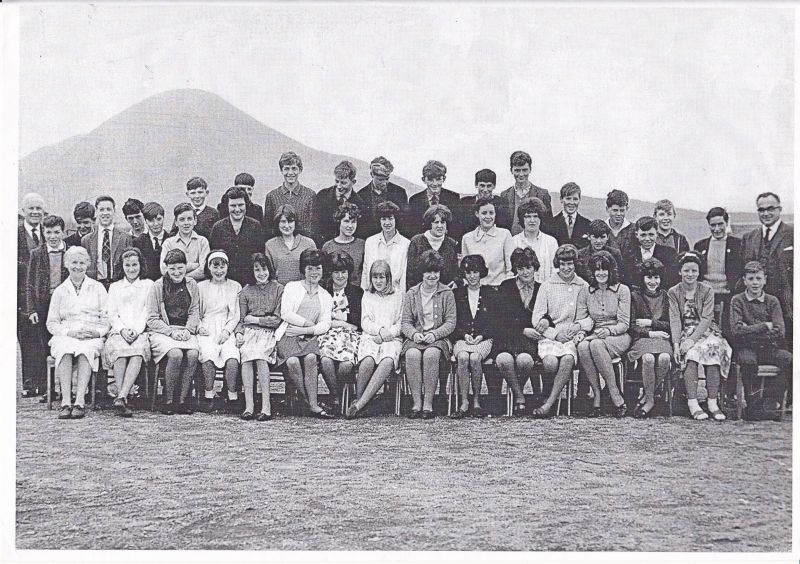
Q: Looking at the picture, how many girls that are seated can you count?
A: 14